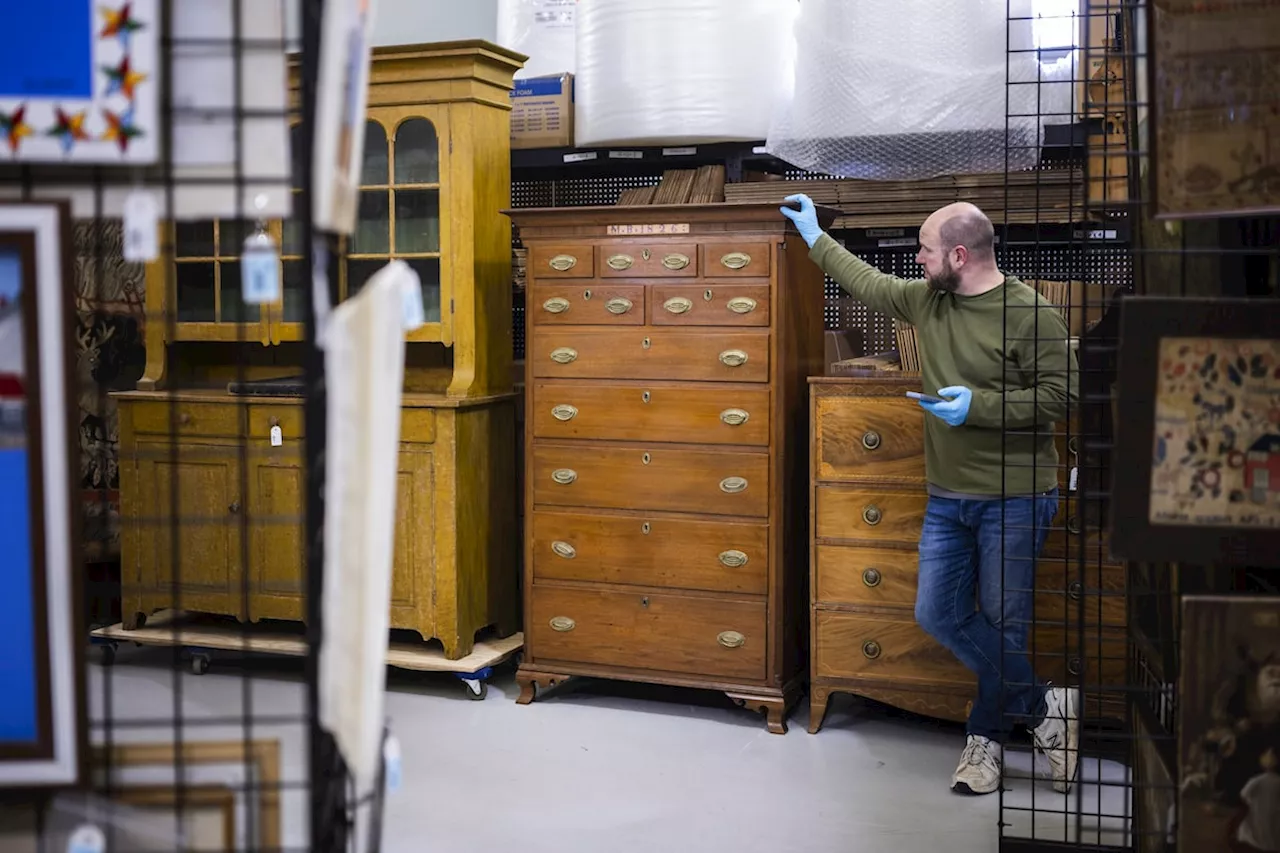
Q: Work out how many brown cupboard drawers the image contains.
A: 14